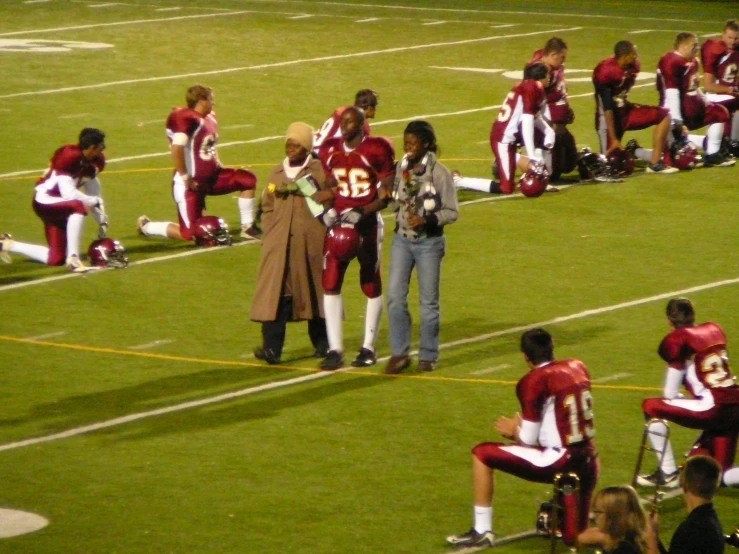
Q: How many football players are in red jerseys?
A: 11